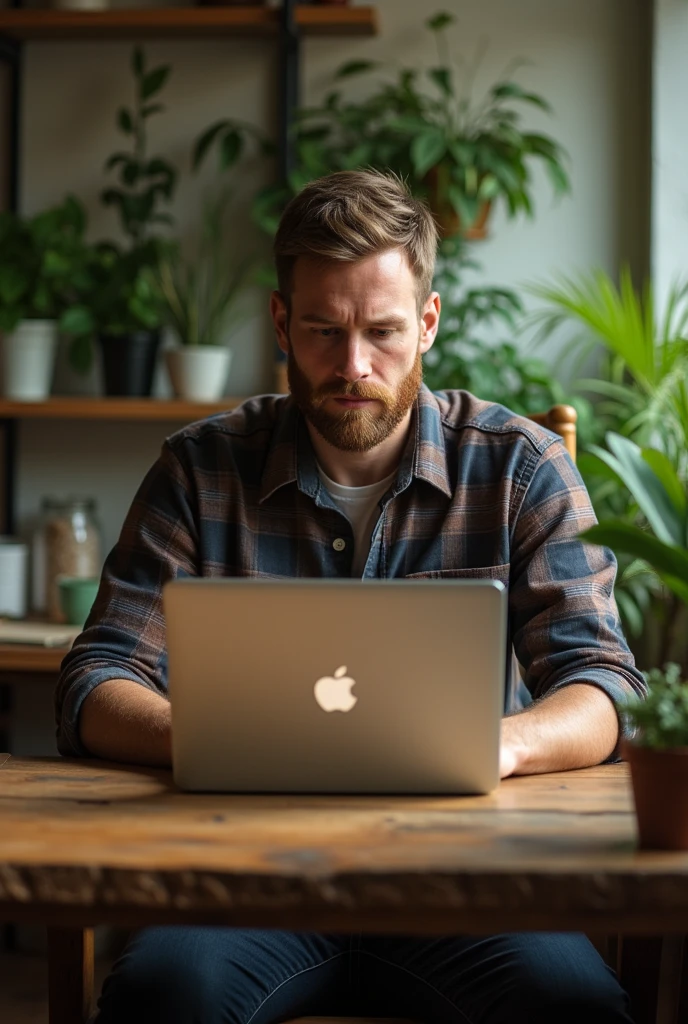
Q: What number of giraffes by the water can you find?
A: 0